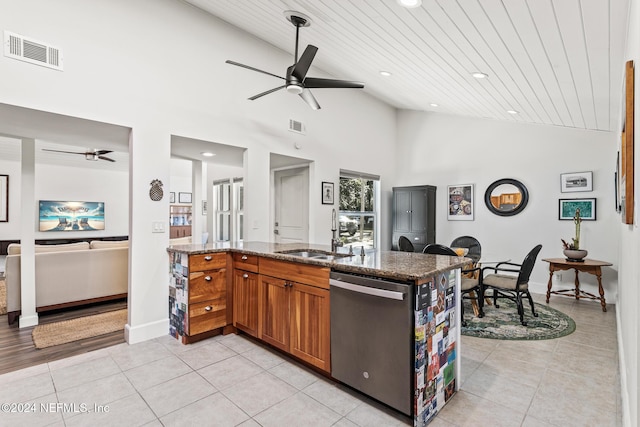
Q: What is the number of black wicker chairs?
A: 4